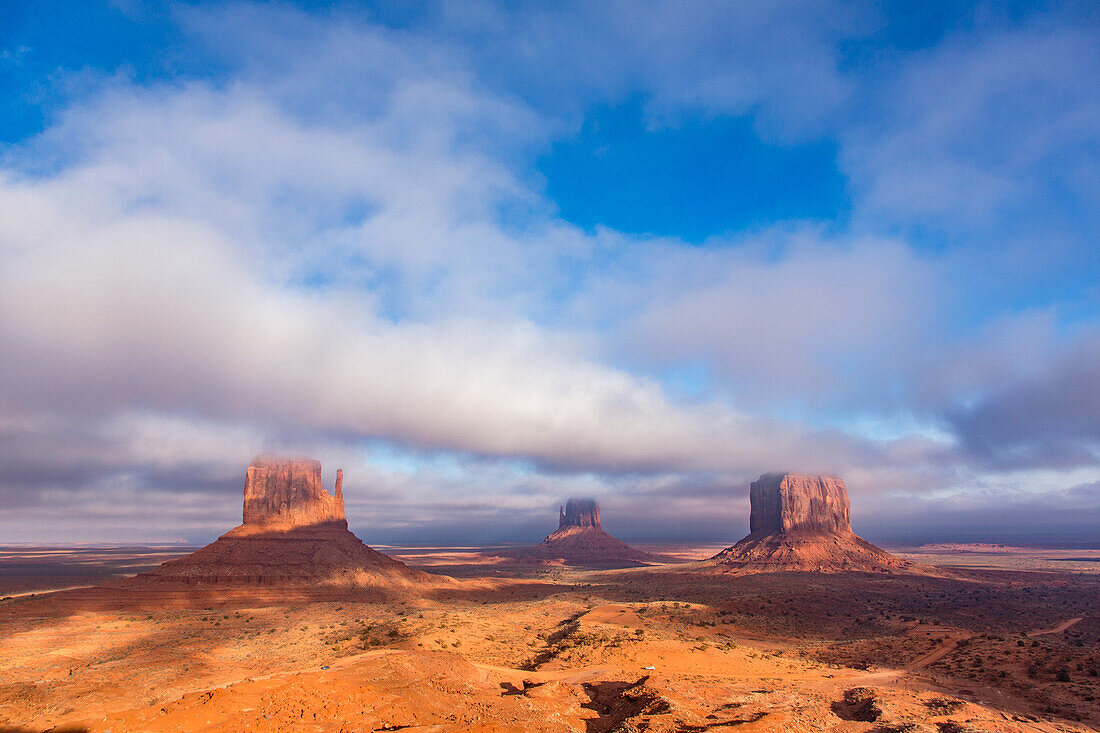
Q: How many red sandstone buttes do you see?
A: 3